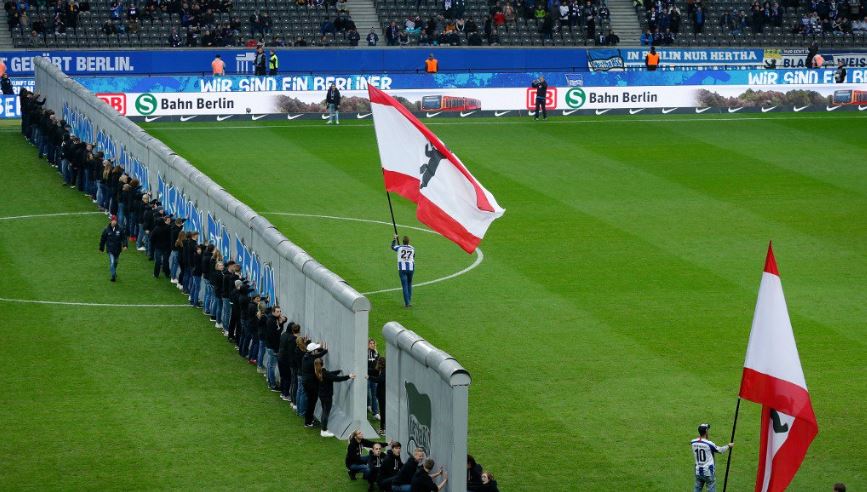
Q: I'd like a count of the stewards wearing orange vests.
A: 5